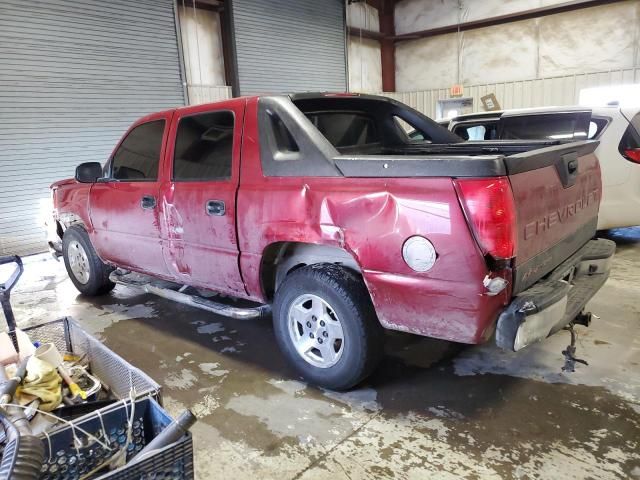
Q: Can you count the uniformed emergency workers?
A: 0